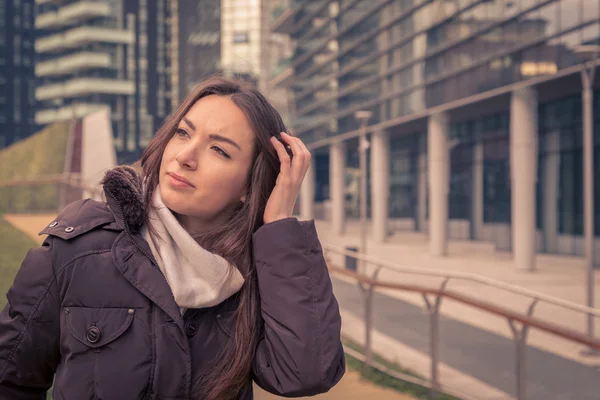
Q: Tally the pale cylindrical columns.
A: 5